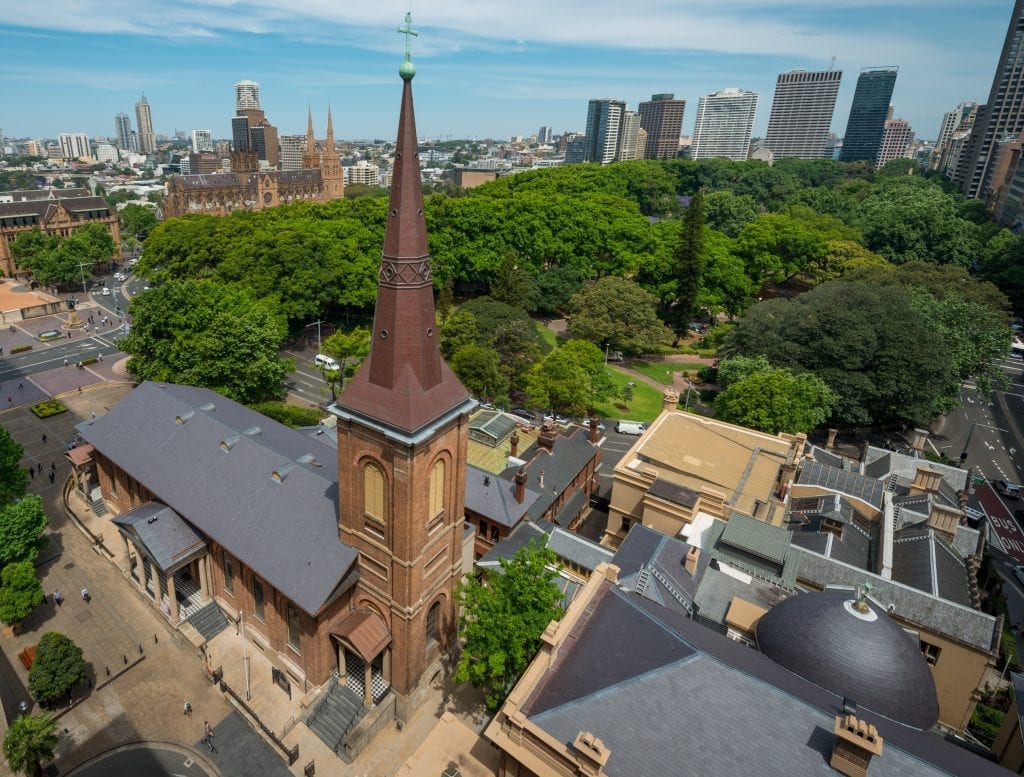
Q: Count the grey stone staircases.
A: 3